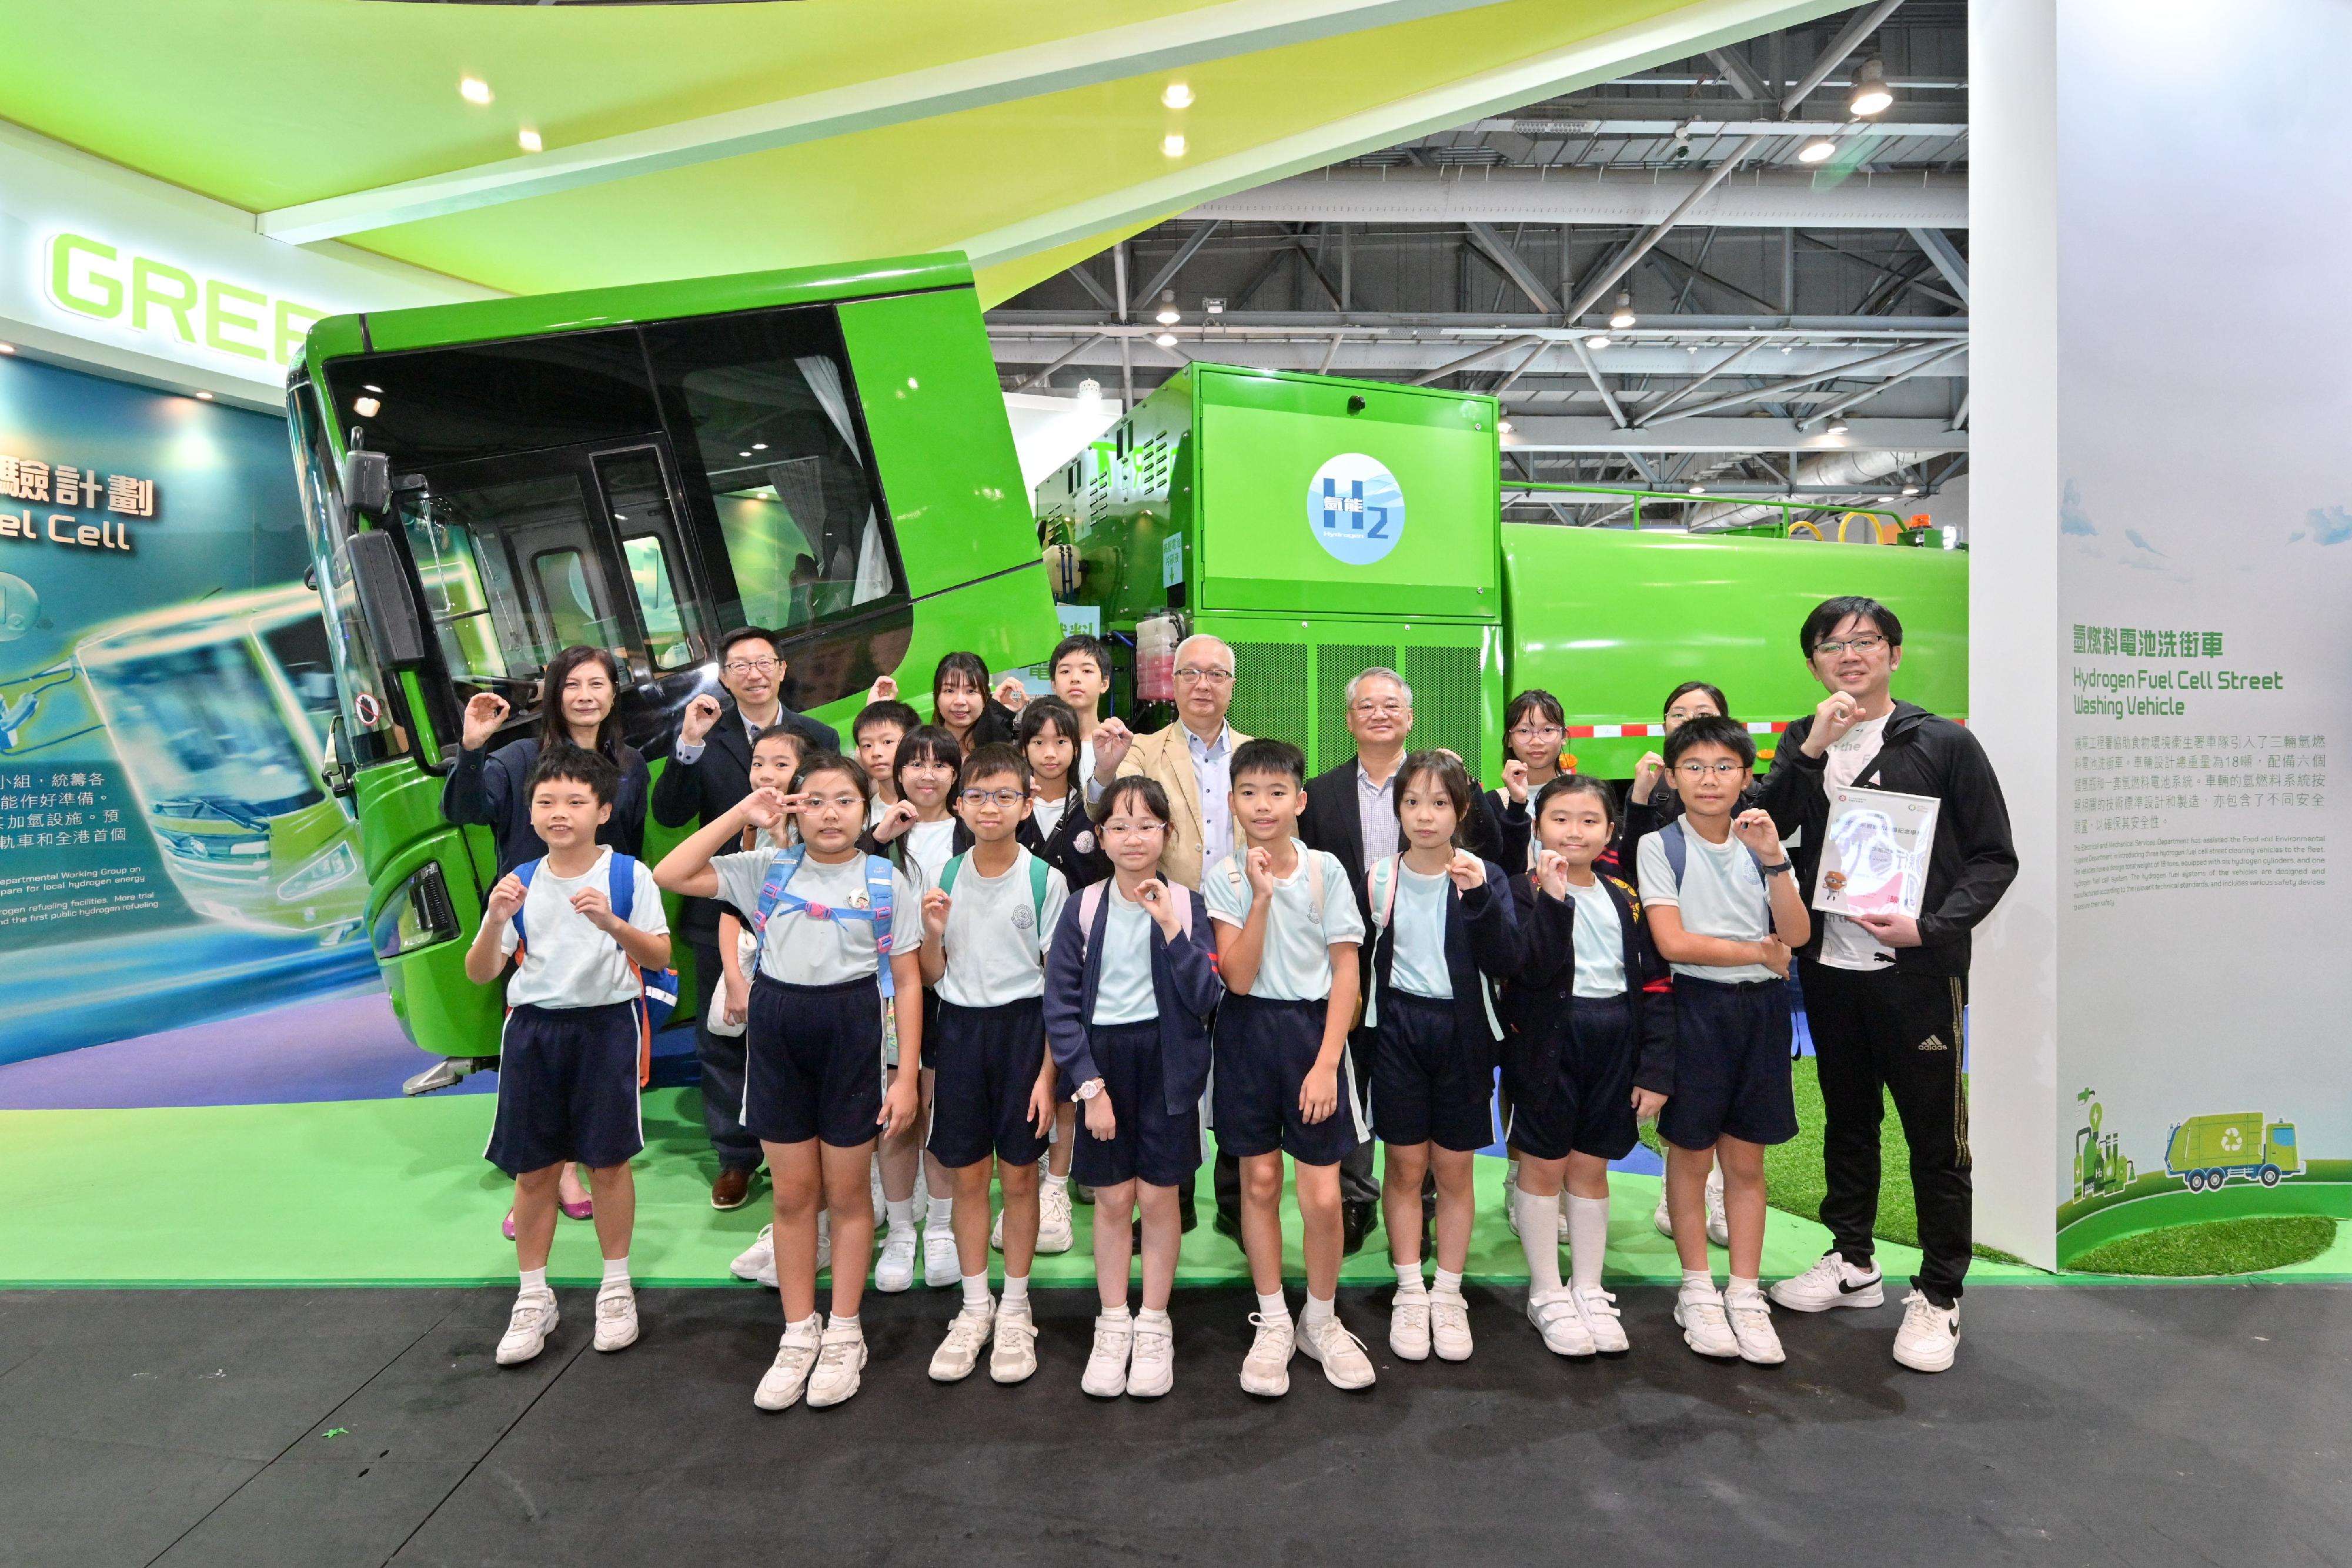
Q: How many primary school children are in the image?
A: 15